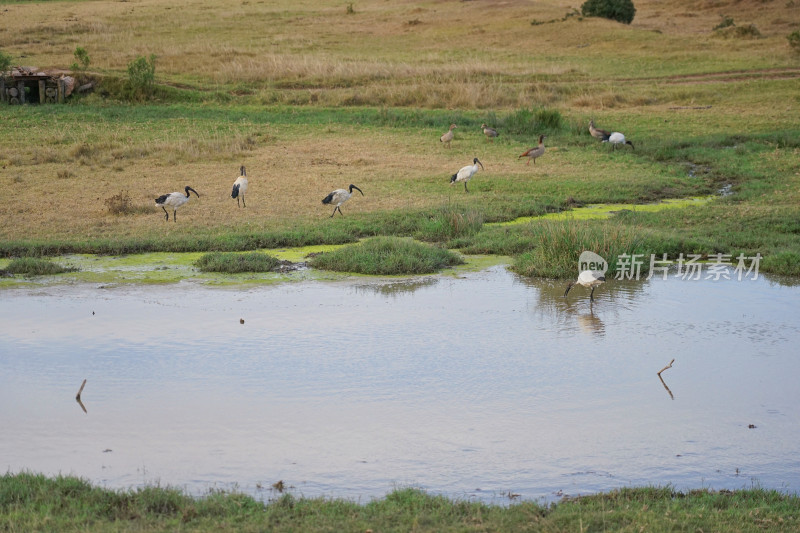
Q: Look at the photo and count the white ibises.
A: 6